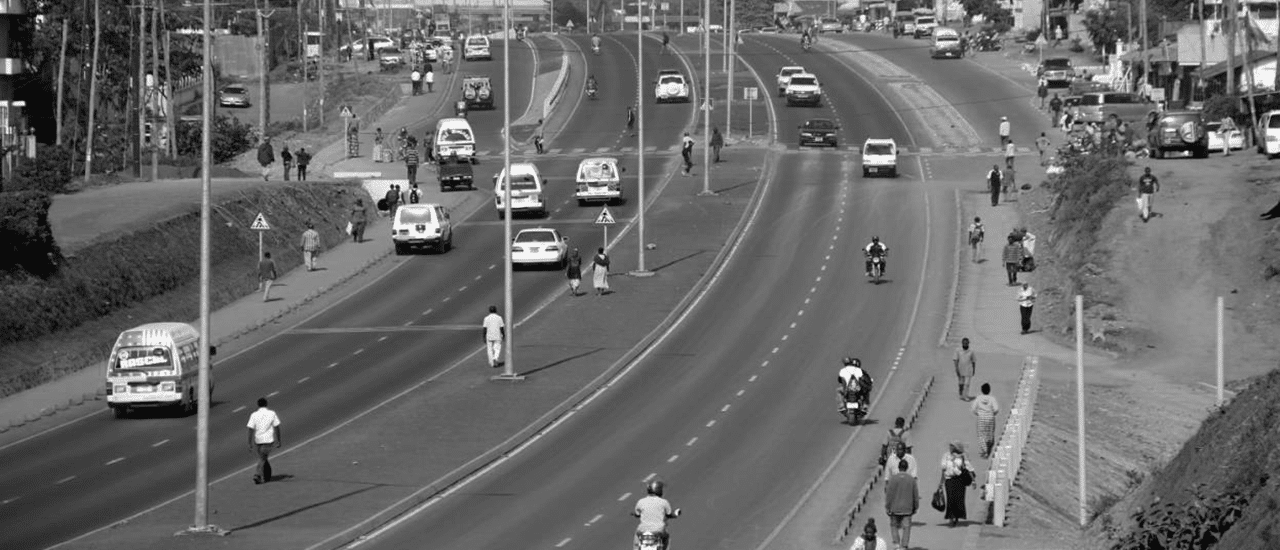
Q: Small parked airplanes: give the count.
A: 0